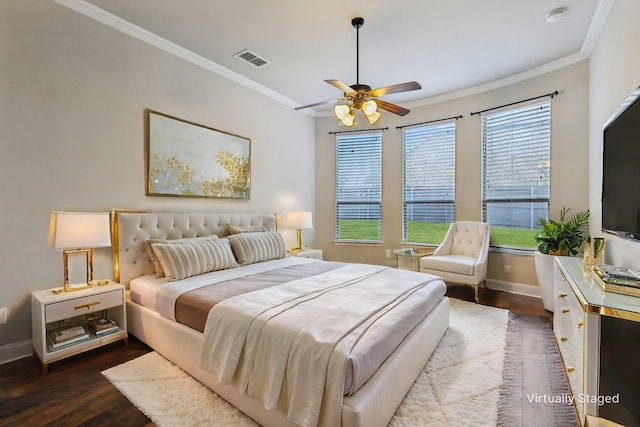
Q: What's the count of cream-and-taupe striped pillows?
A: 2